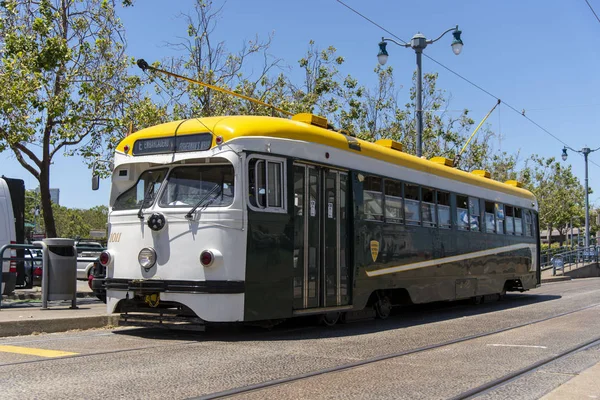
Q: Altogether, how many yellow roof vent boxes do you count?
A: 5